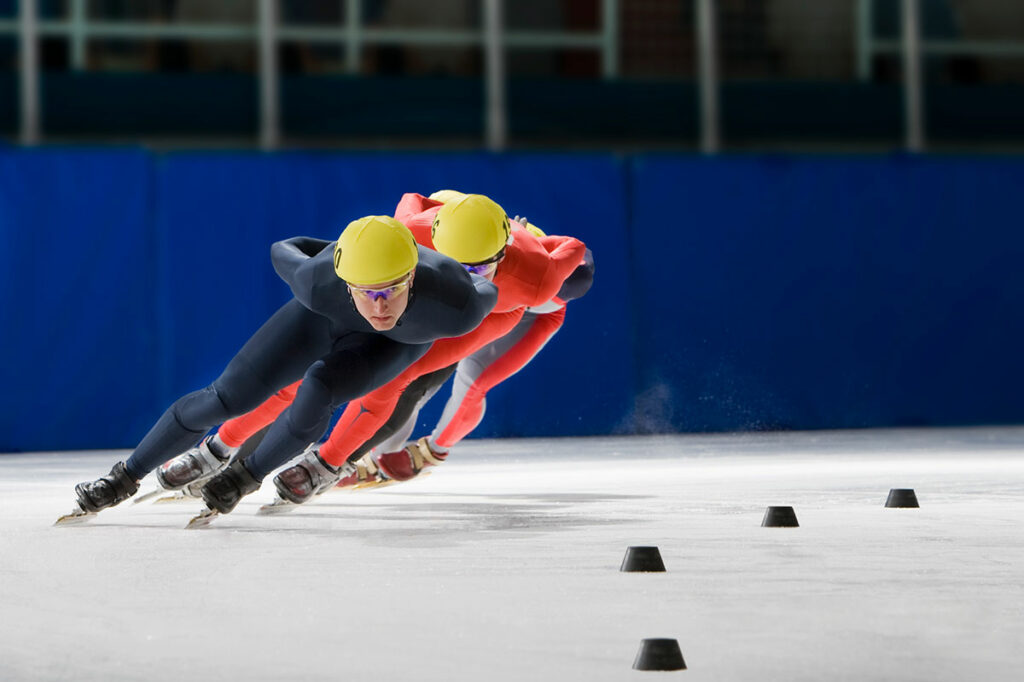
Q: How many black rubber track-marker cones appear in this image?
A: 4